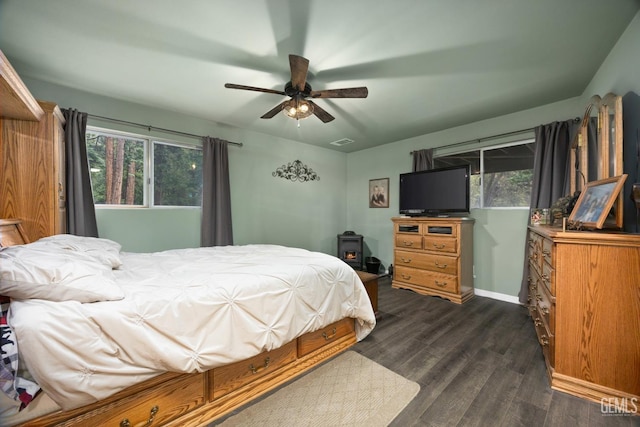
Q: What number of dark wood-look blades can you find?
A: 5